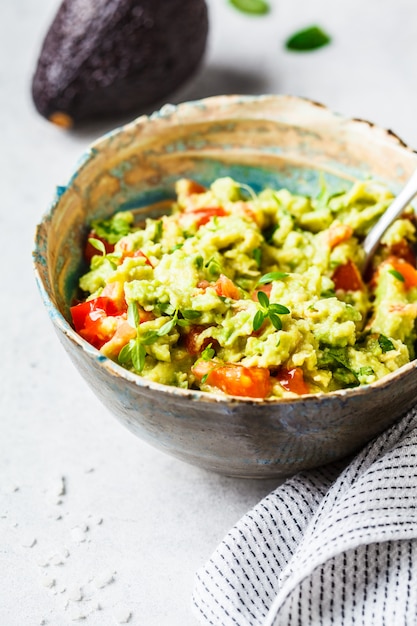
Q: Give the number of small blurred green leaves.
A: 2